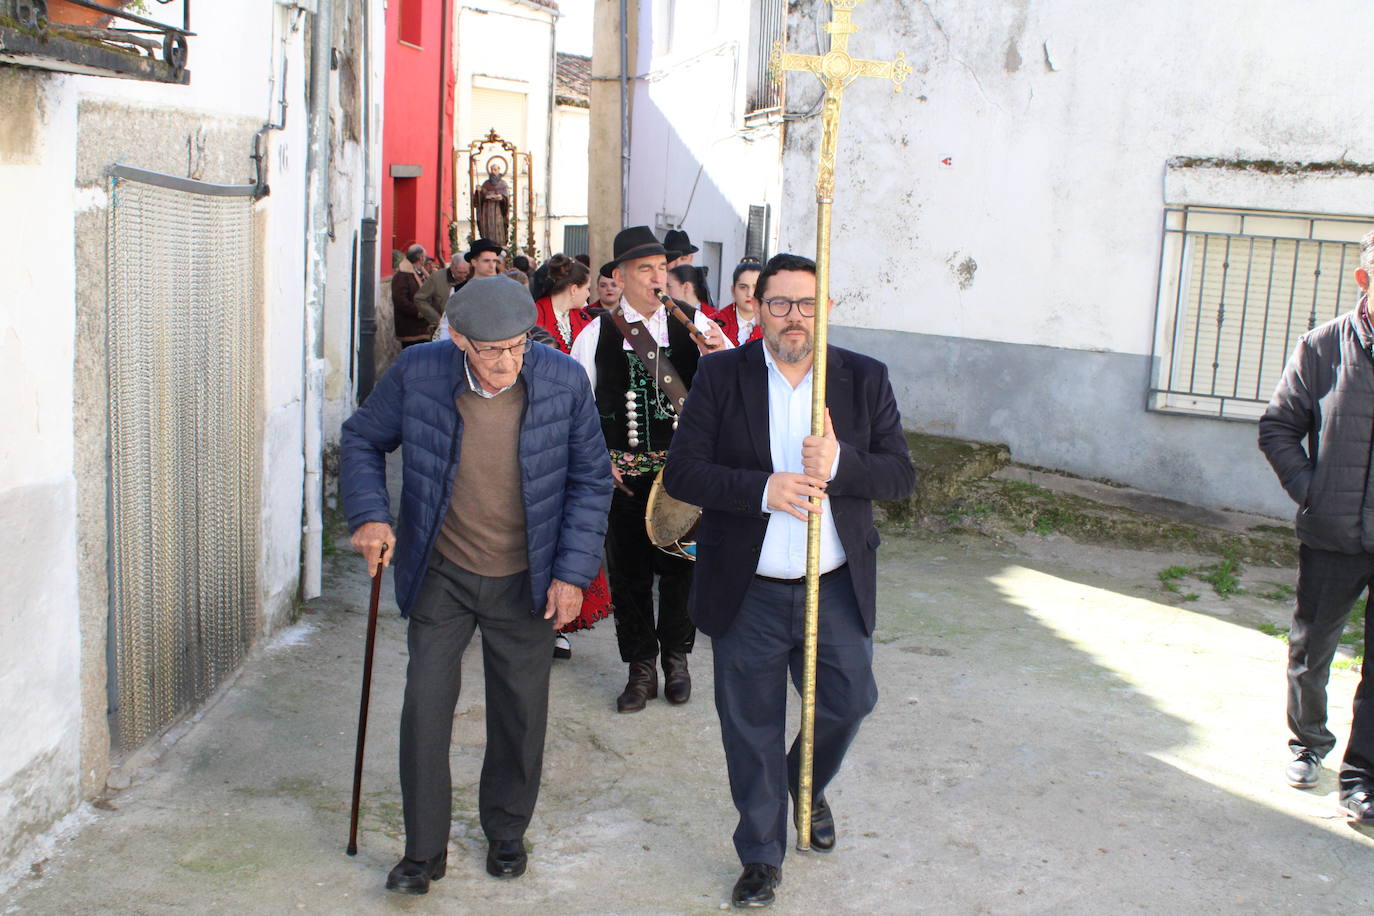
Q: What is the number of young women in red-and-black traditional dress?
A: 4